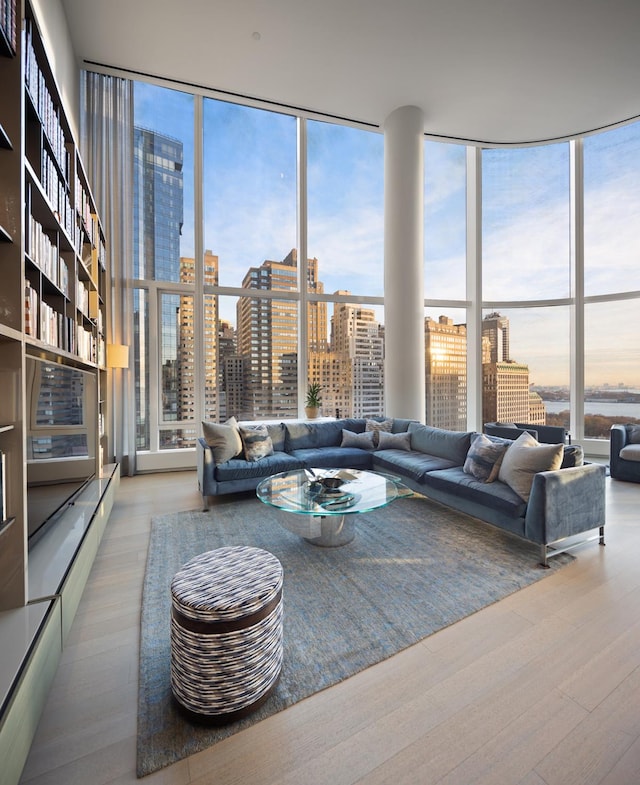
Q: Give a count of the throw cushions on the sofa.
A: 7